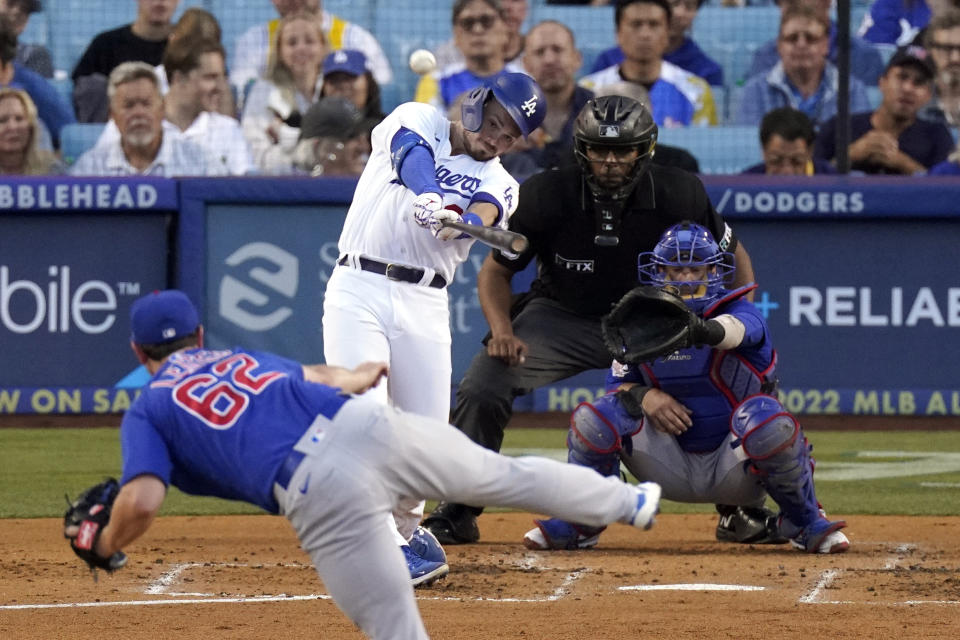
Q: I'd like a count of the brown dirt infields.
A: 1